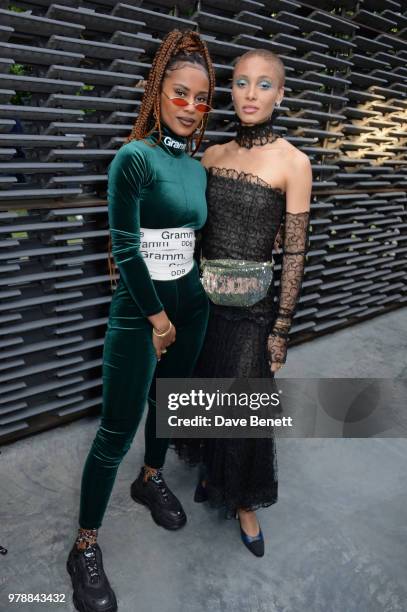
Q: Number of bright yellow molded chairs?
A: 0